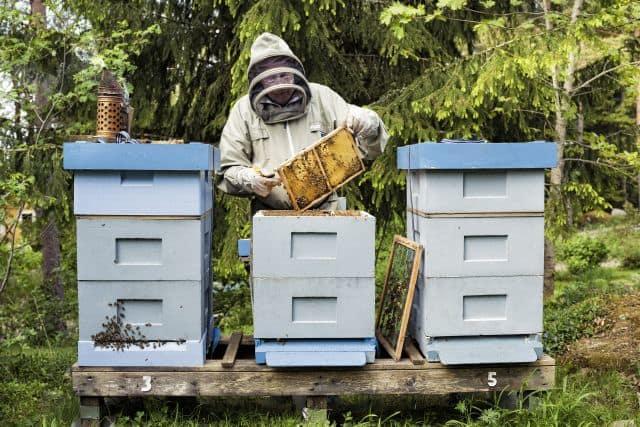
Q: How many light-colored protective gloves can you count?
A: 2